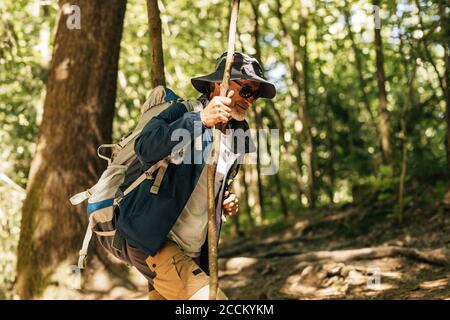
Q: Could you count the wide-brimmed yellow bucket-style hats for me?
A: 0